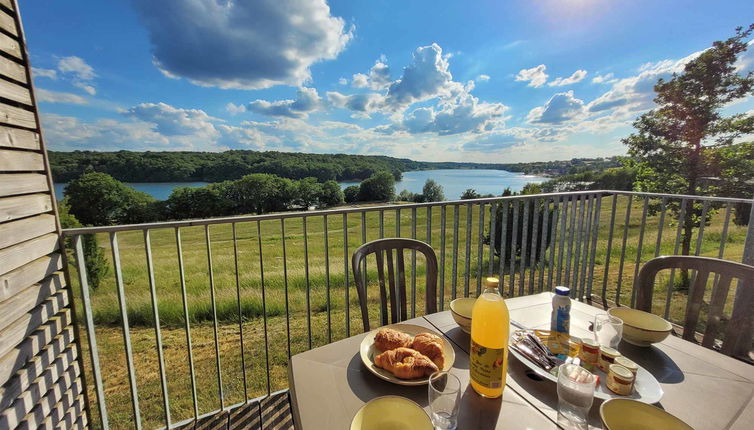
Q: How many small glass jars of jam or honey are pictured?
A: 4